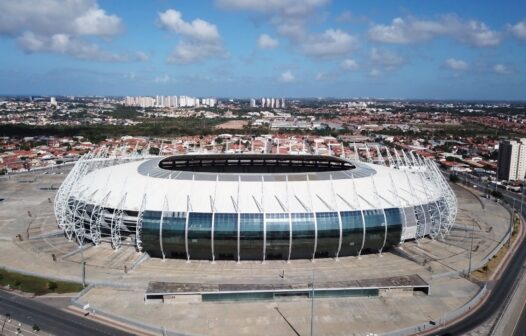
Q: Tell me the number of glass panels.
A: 11